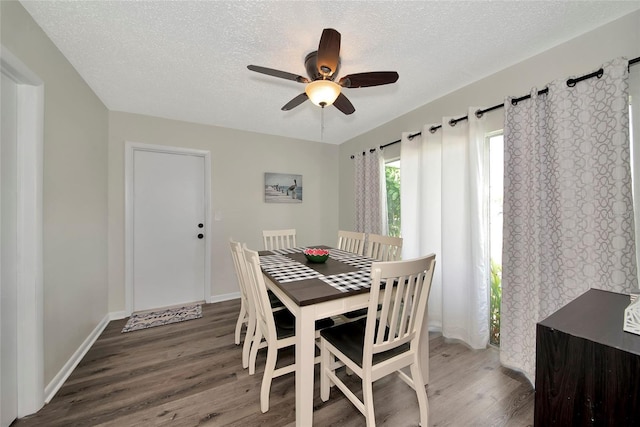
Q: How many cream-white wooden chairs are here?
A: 6